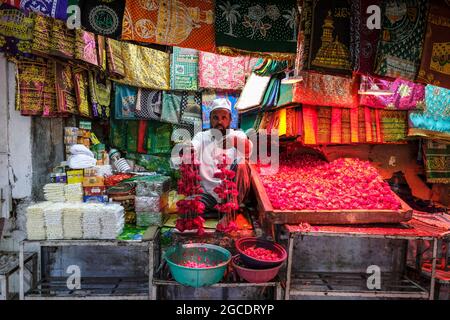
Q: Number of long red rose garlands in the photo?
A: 2